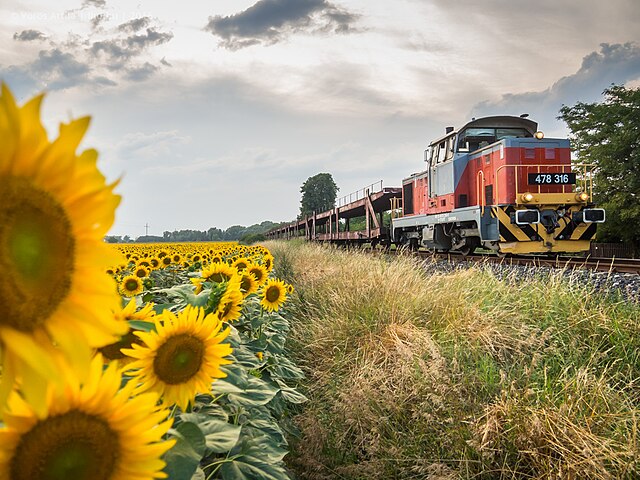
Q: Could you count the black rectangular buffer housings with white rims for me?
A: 2